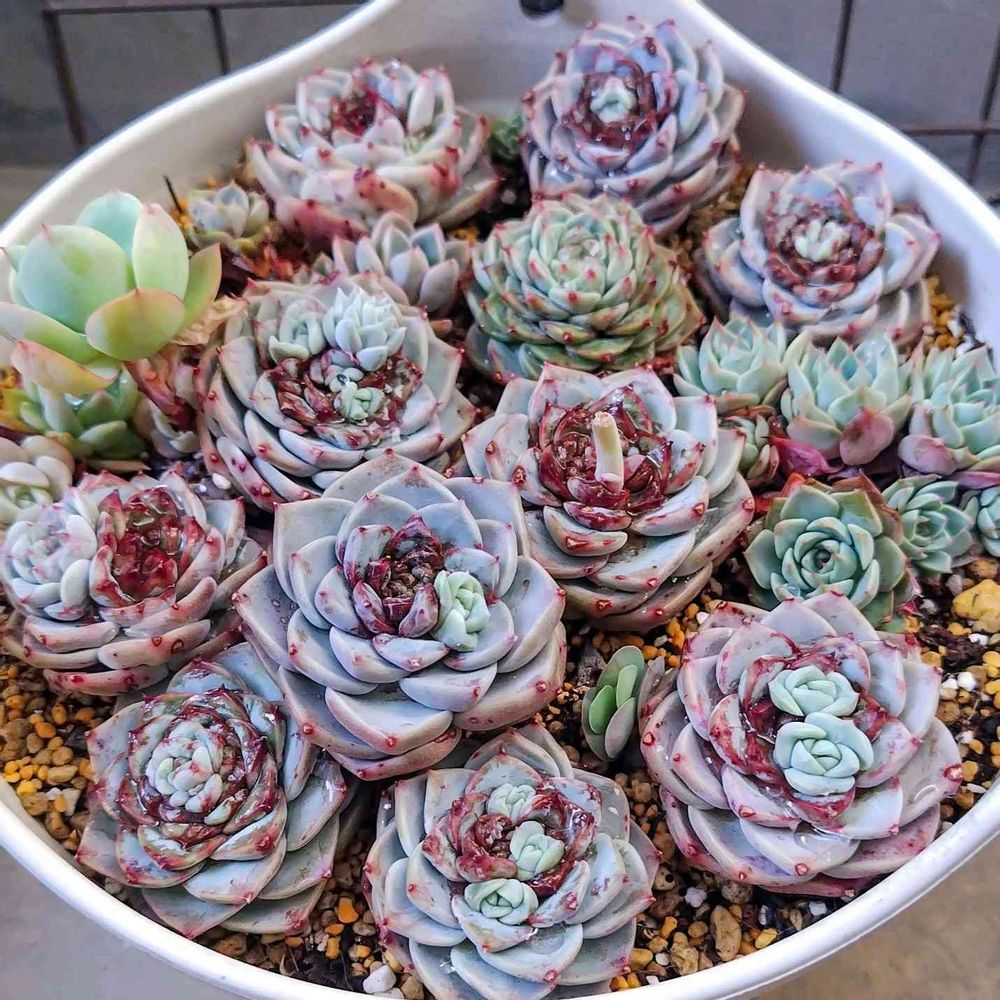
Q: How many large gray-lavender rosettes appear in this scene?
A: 10